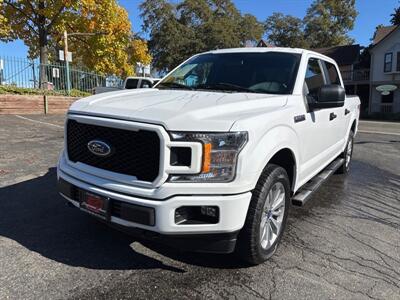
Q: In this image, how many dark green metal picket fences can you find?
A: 1